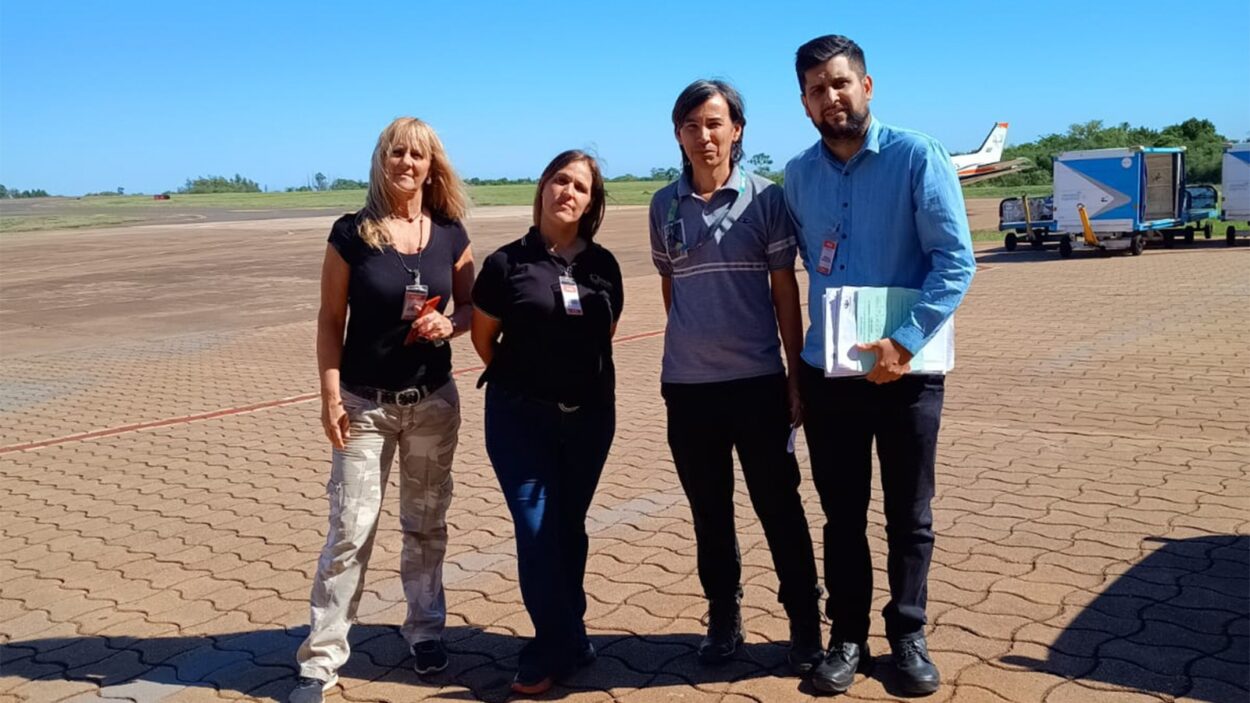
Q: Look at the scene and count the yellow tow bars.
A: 2